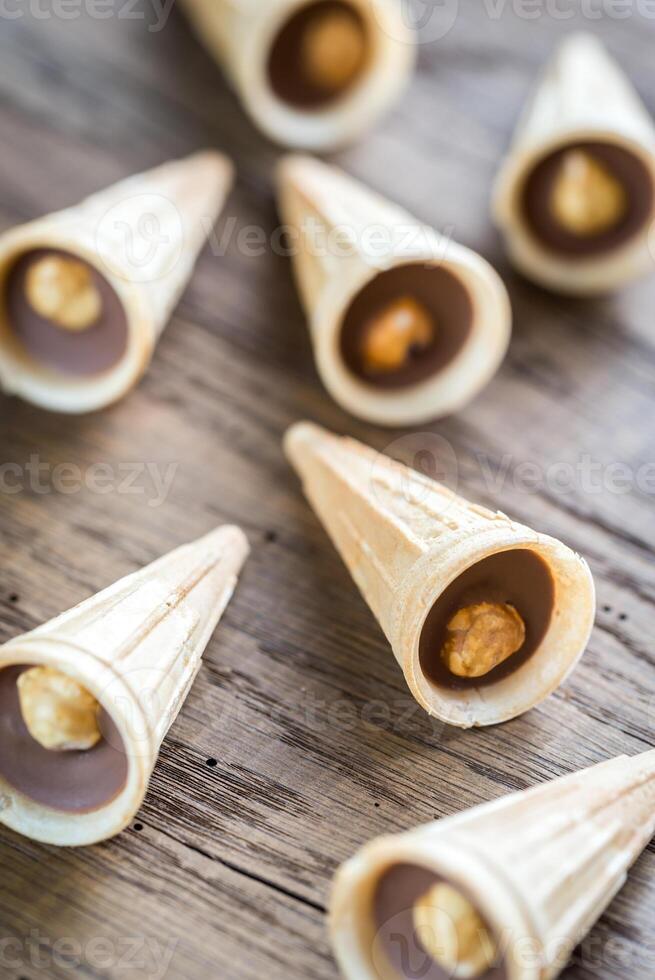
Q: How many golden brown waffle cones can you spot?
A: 7